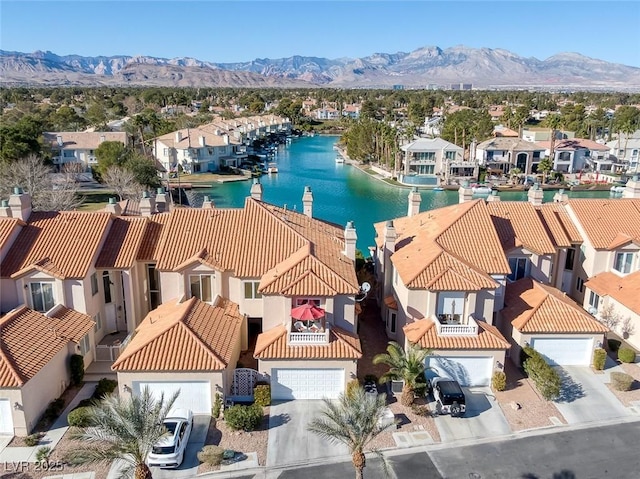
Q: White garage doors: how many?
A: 5